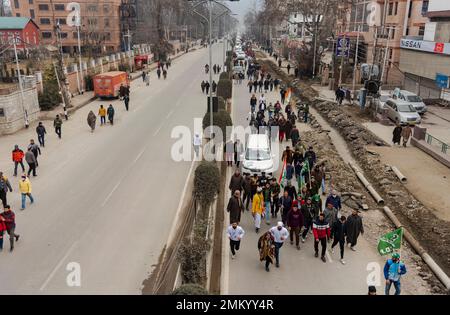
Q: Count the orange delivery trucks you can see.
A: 1